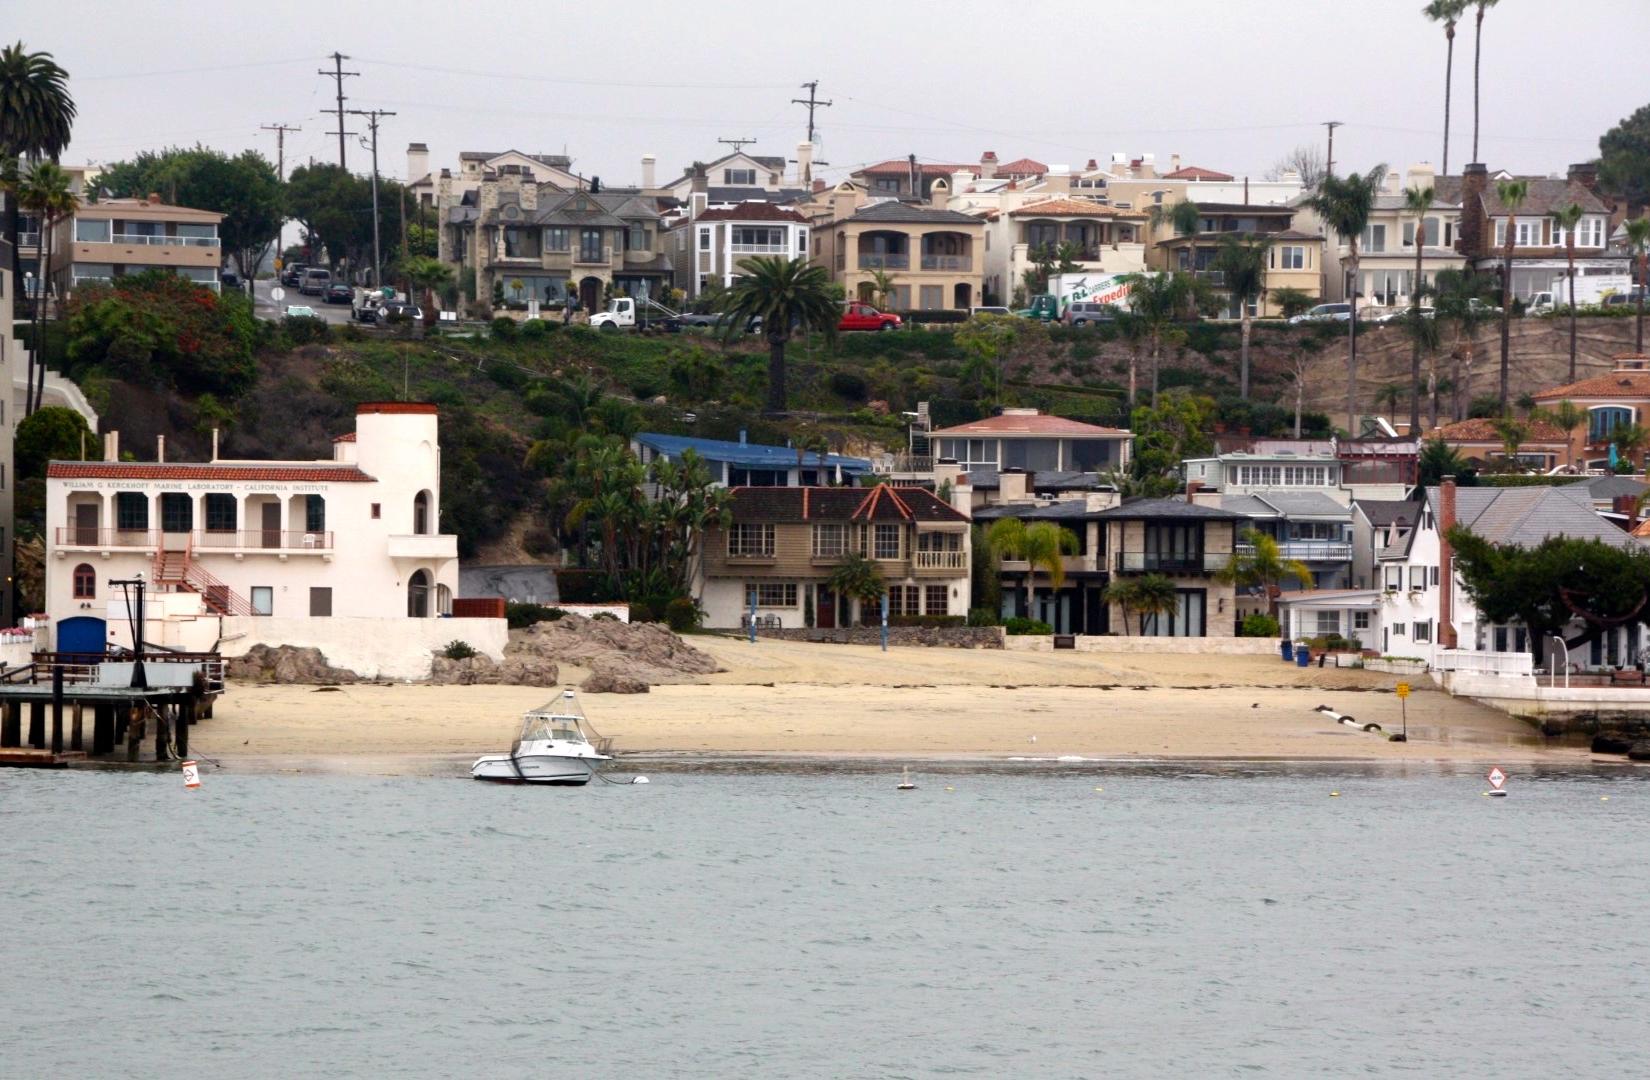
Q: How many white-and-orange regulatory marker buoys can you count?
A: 2